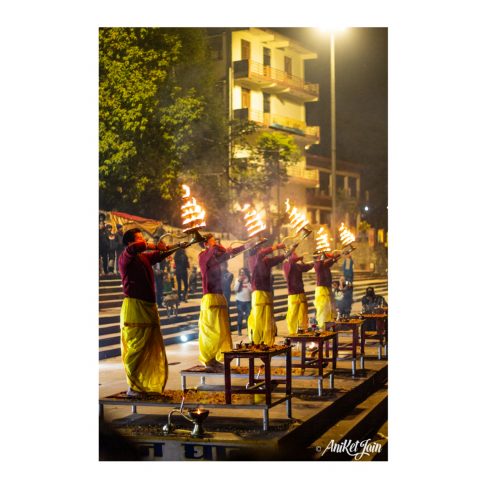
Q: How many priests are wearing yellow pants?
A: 5